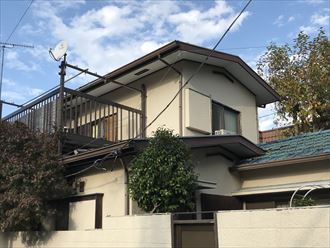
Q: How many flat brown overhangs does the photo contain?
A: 2